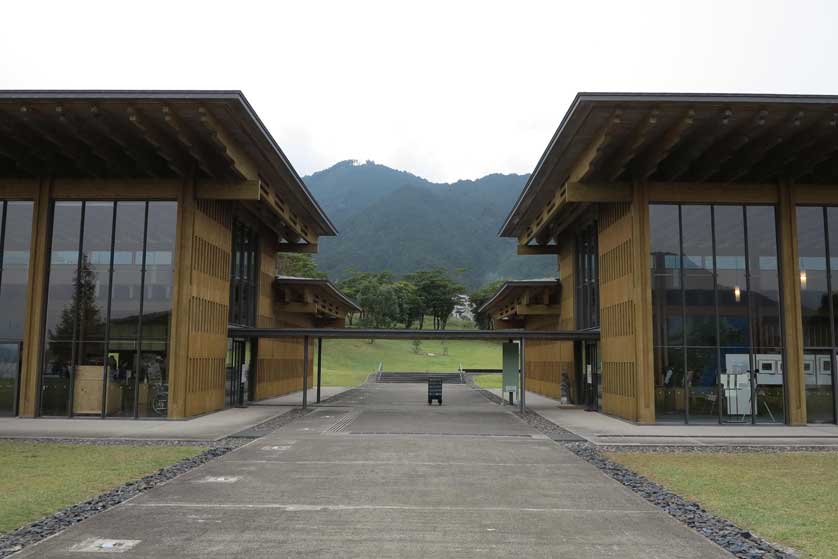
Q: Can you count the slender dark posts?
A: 4